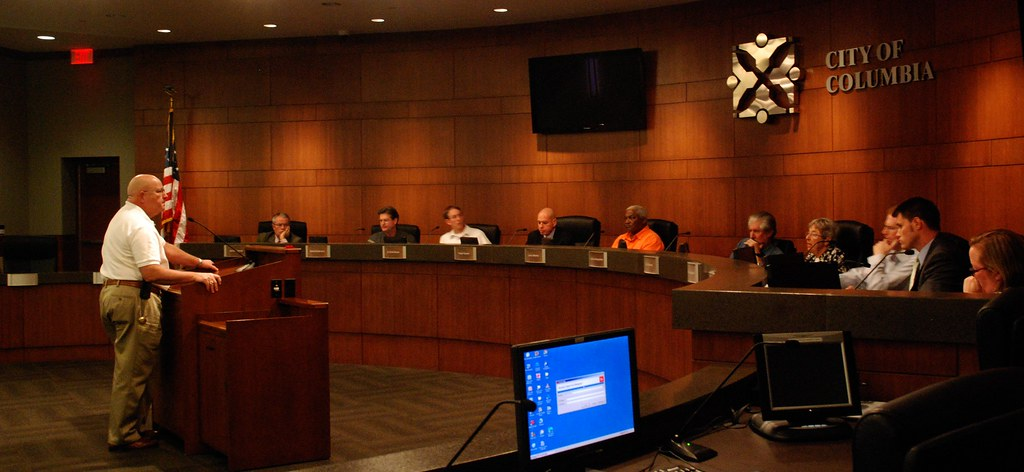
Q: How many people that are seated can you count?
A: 10